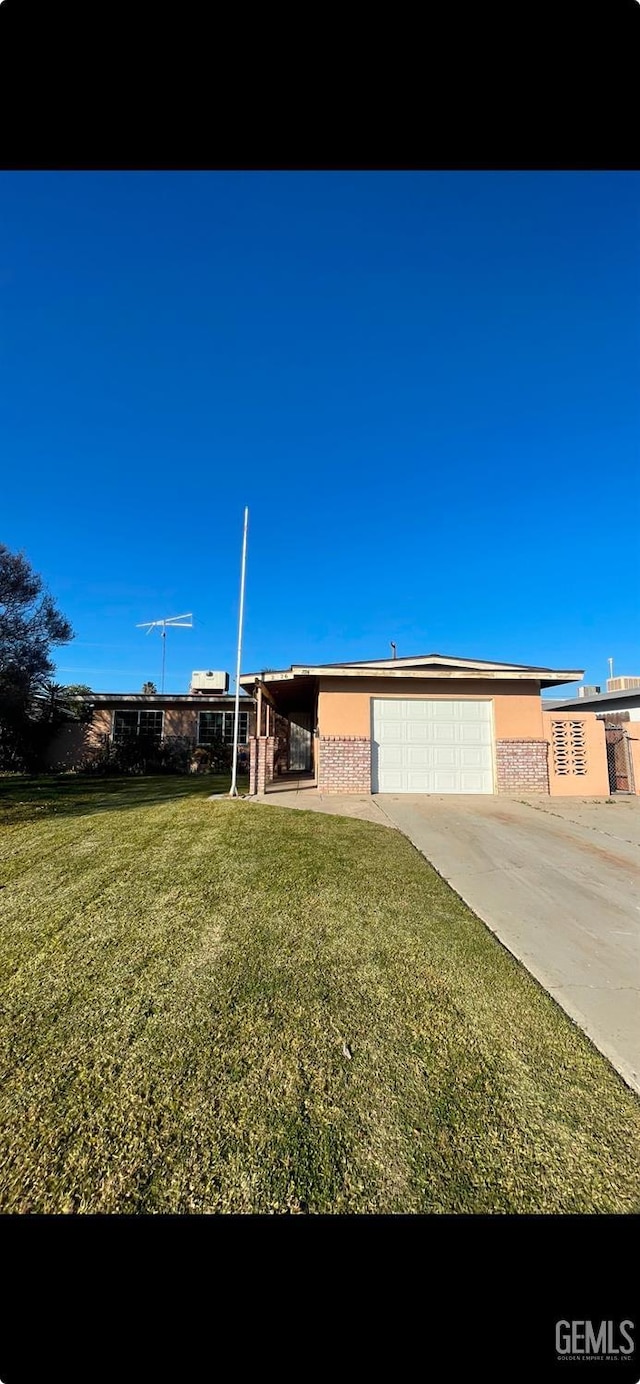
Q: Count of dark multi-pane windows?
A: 2